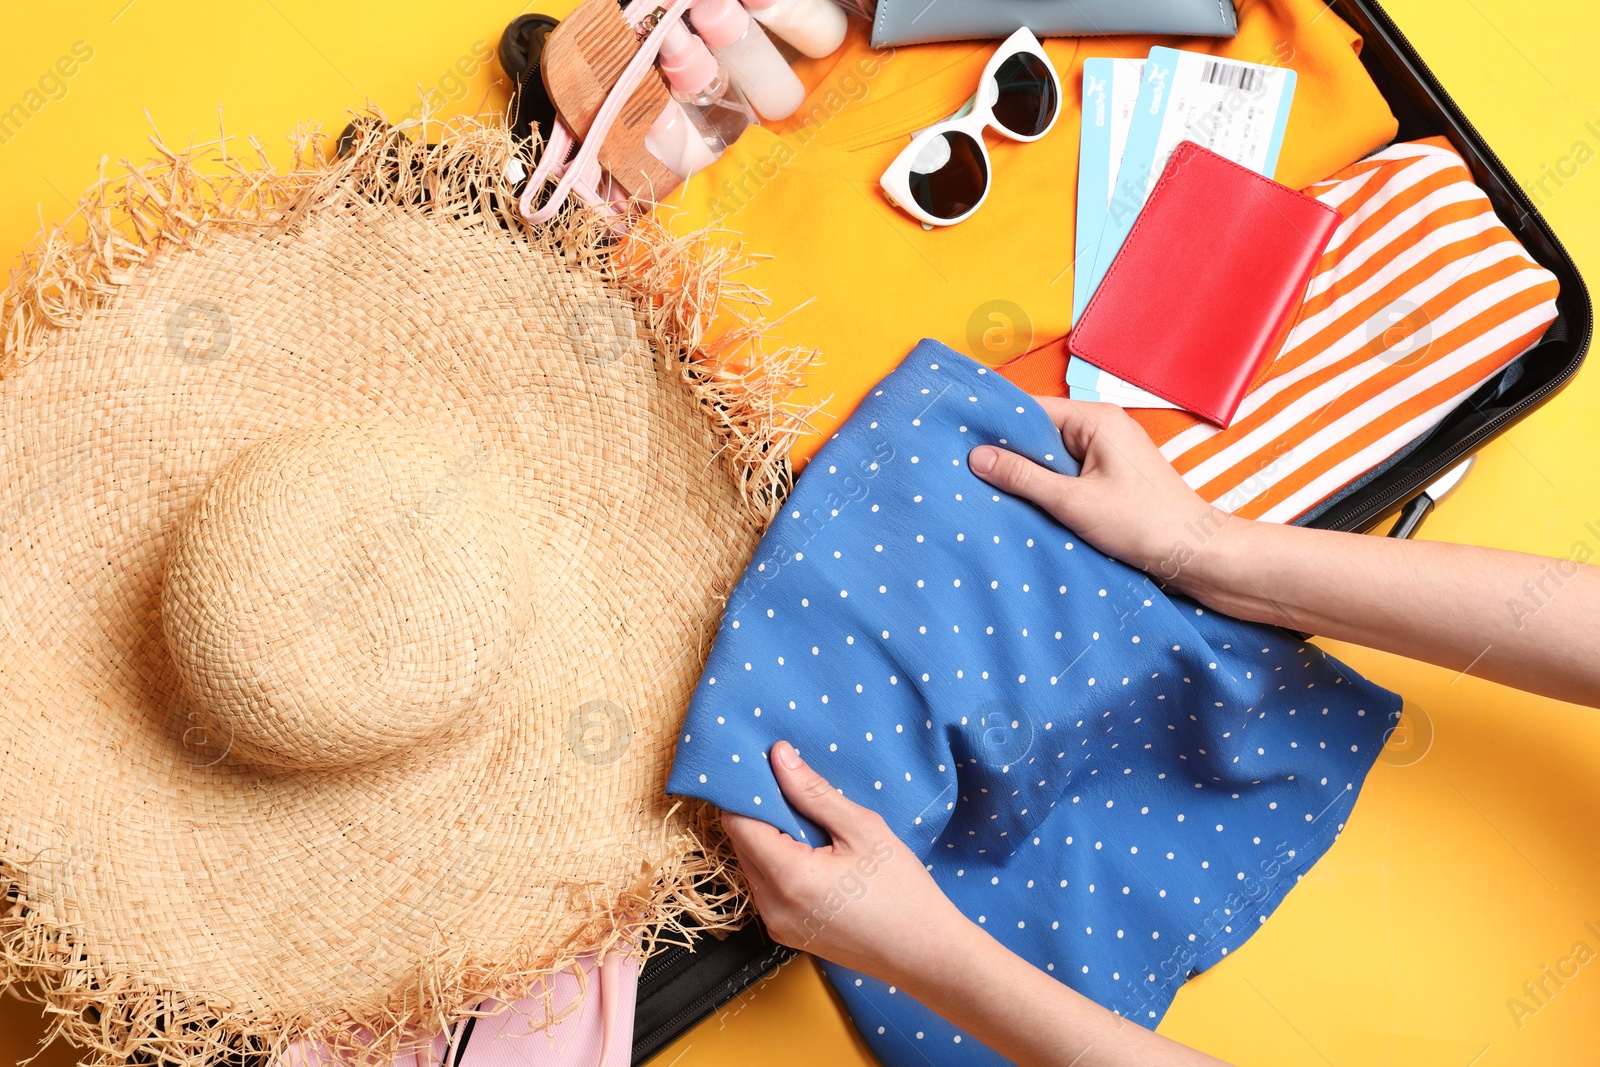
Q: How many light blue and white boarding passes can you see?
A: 2